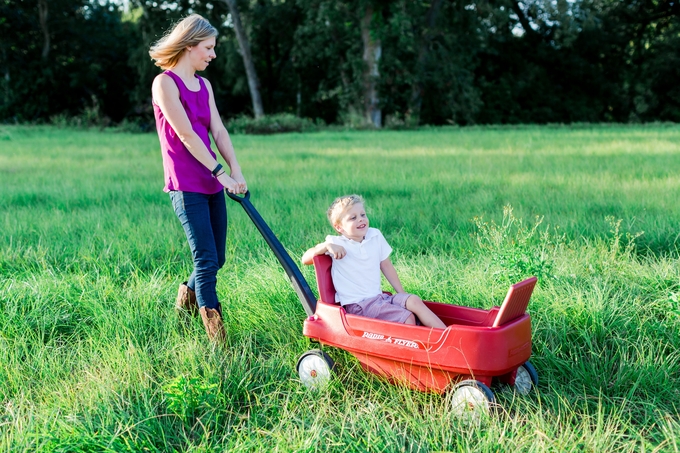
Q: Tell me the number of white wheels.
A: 3